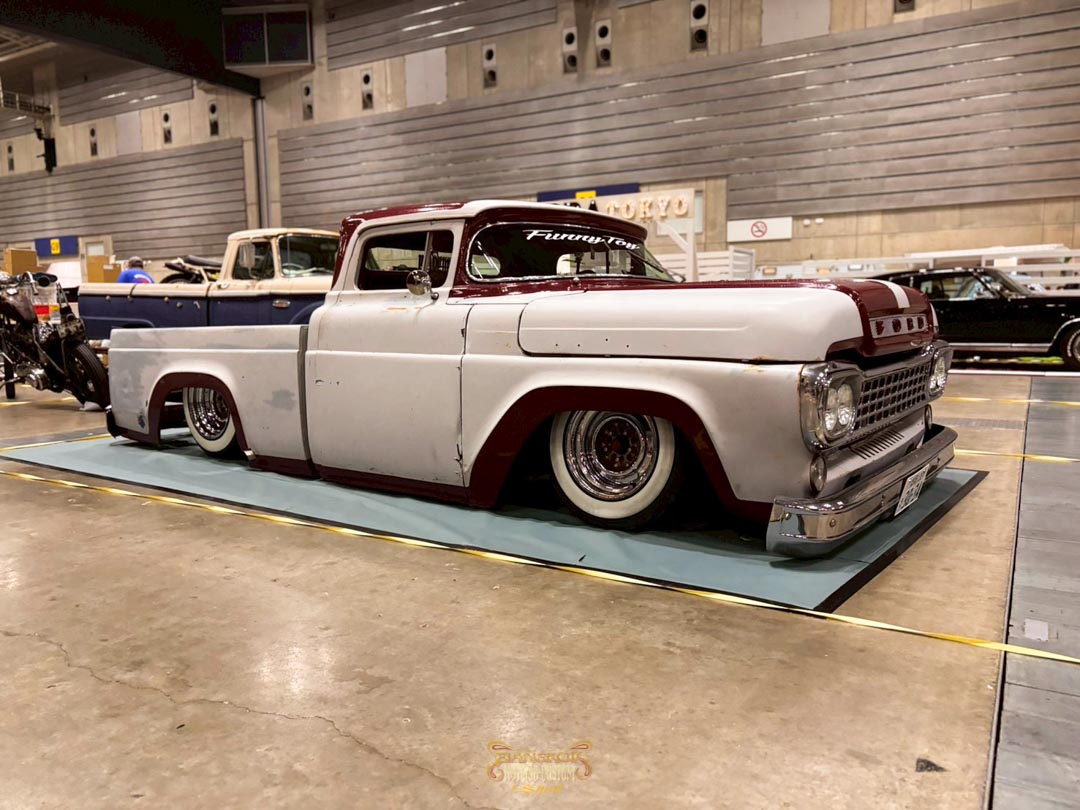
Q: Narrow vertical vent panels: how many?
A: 11